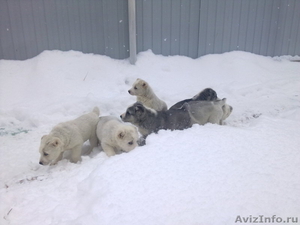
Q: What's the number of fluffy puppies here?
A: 6